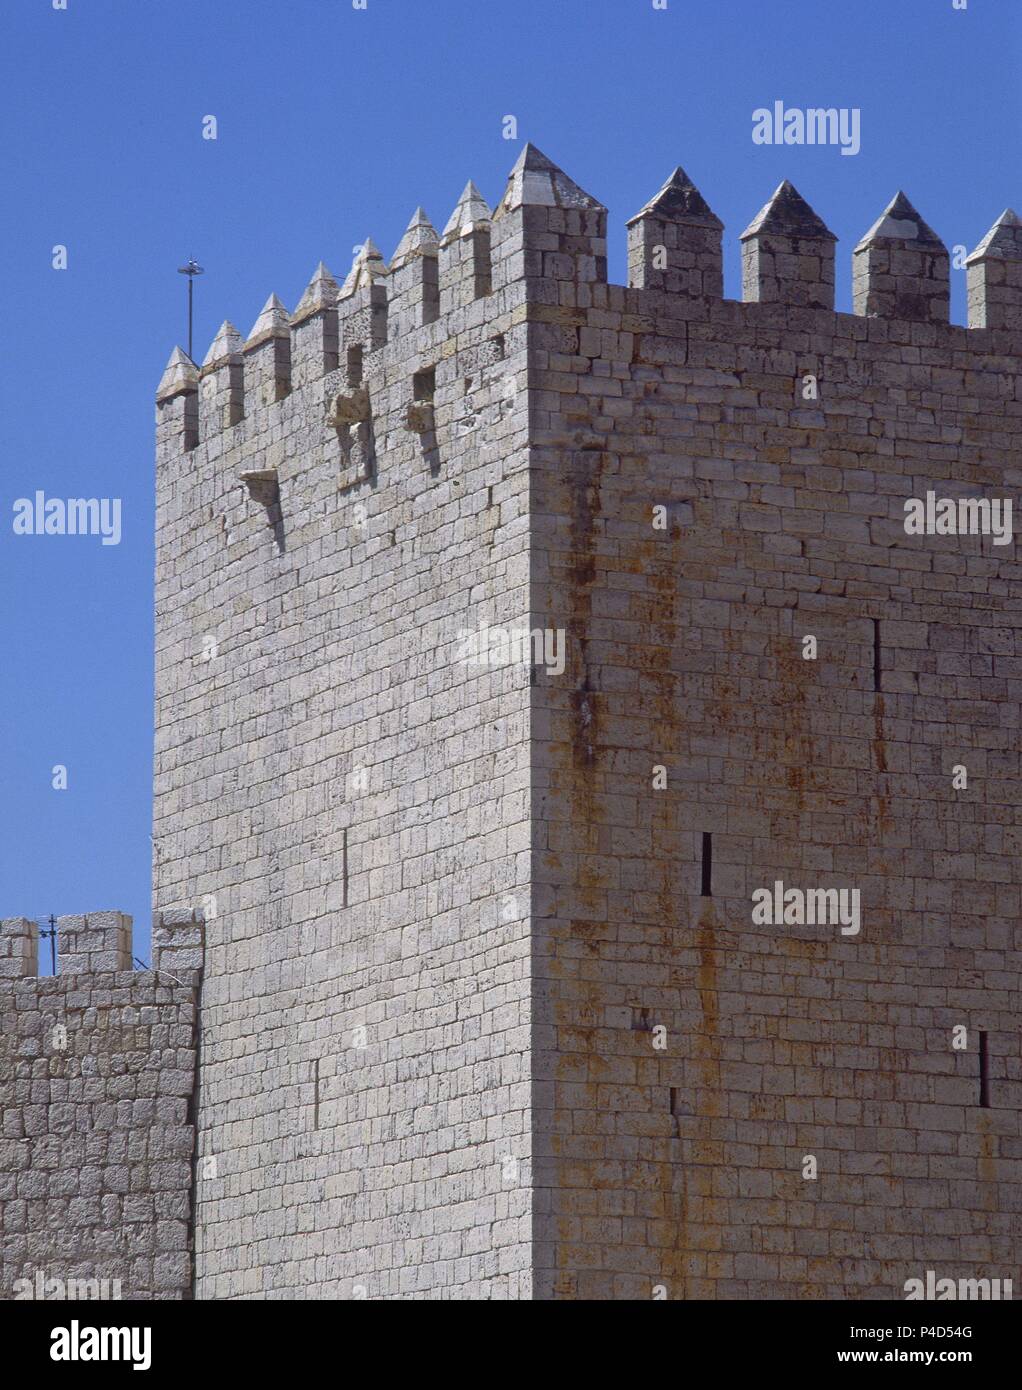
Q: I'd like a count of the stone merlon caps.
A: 12